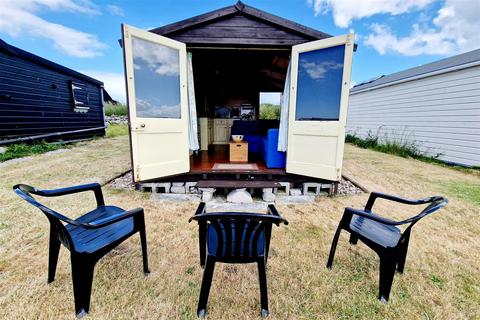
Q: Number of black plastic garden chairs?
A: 3